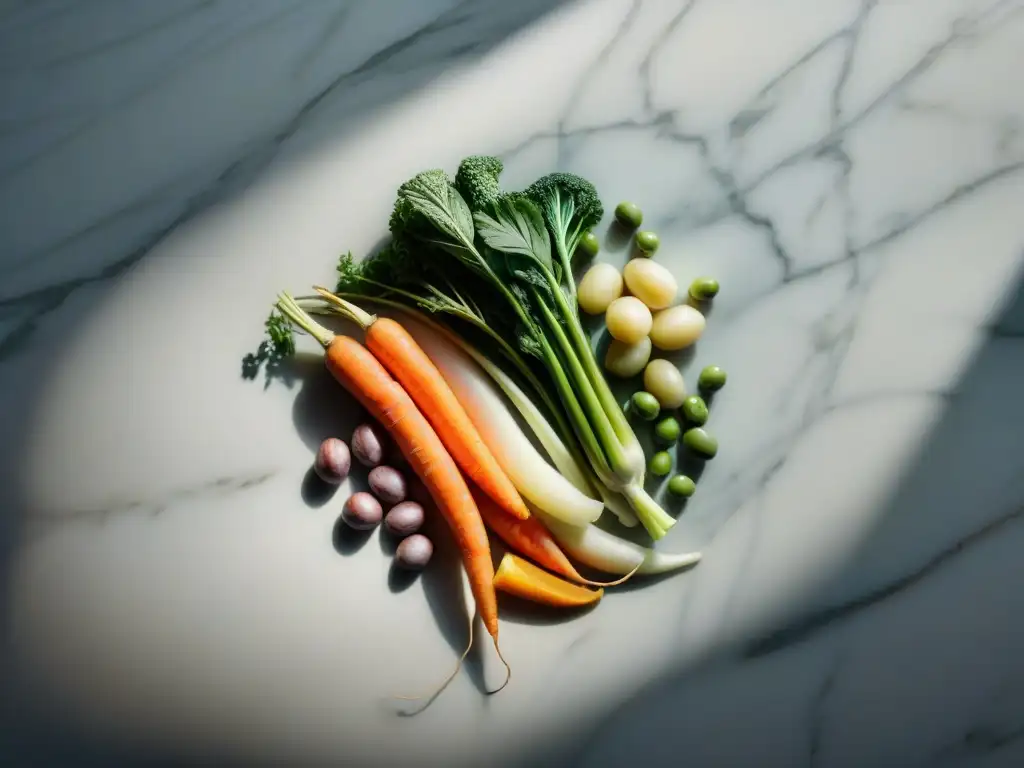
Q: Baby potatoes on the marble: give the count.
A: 6